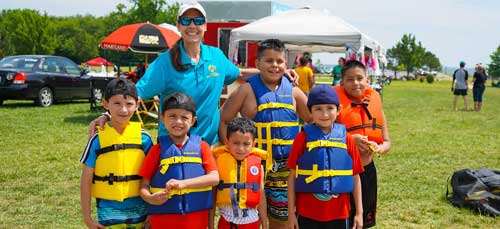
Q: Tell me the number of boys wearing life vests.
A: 6